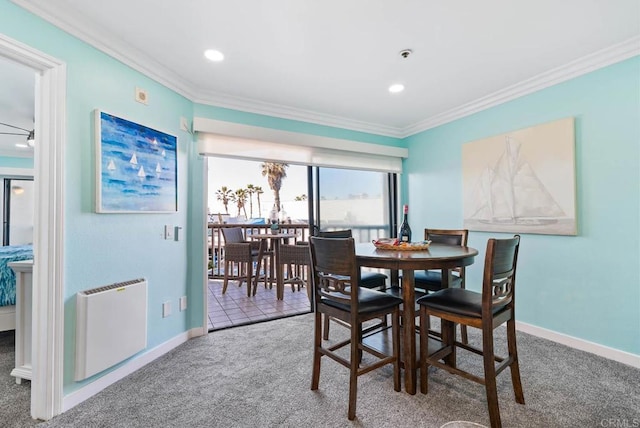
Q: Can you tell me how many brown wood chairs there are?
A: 4